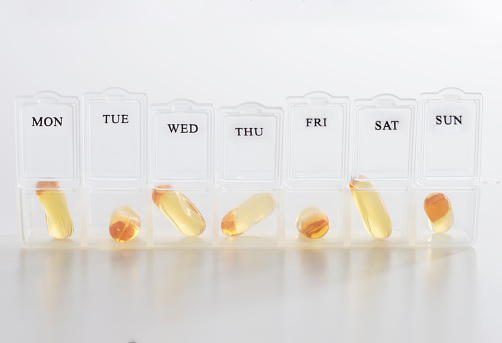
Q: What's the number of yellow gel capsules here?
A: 7